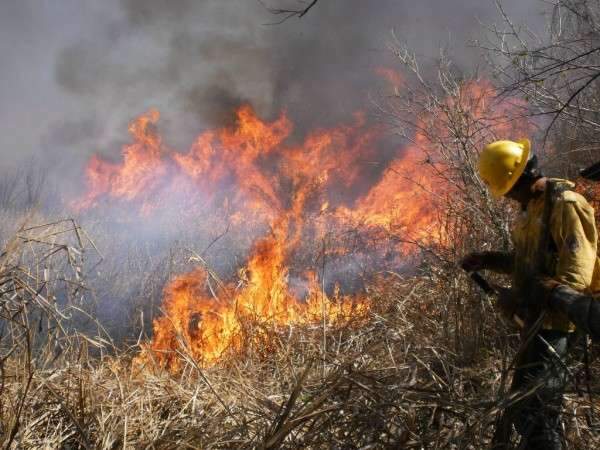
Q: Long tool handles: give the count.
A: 1